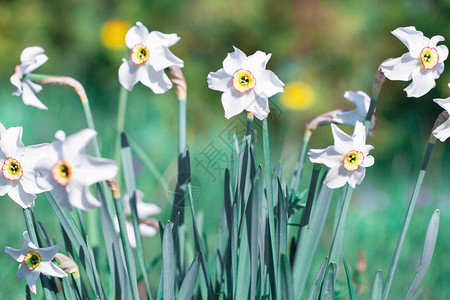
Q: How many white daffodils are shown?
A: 11